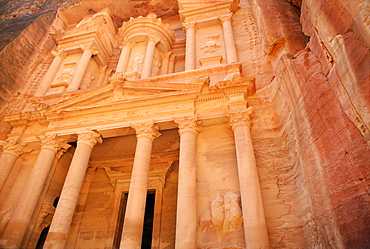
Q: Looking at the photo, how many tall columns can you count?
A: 6